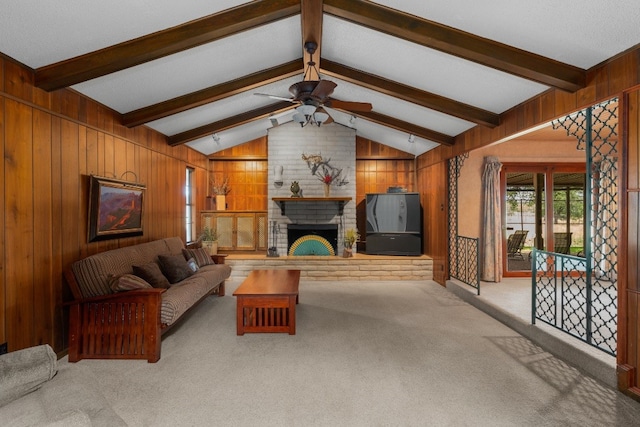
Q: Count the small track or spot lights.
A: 4